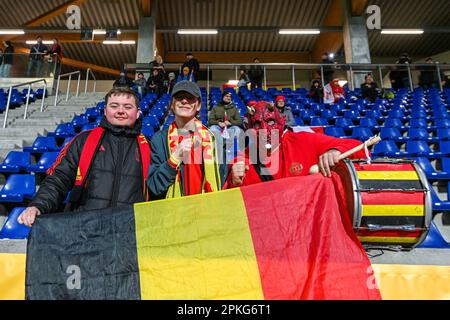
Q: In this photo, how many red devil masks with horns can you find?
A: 1